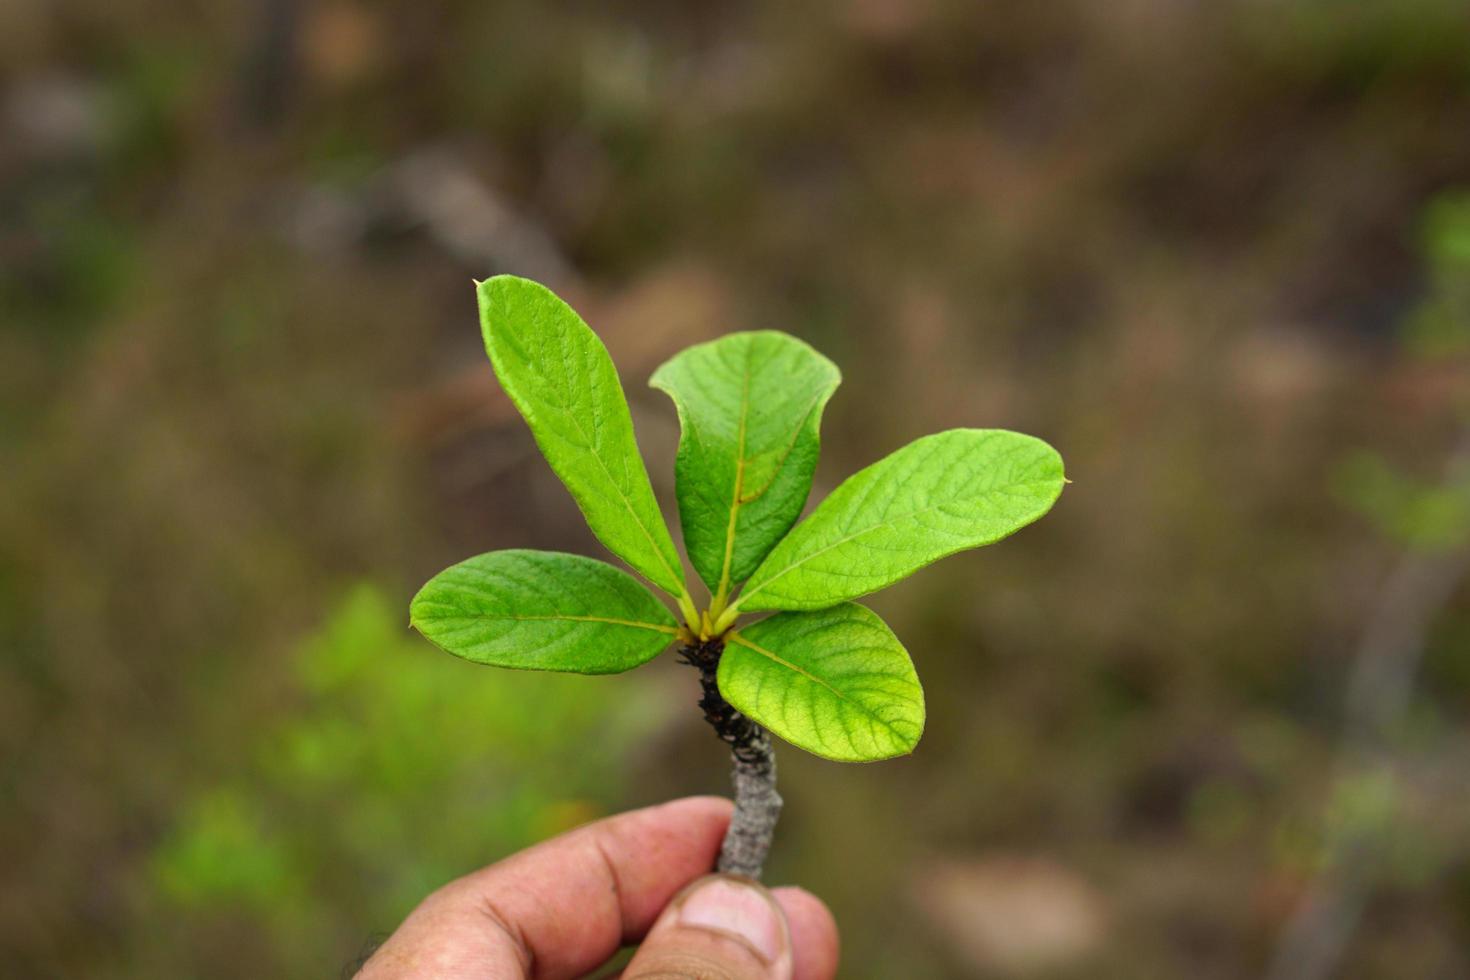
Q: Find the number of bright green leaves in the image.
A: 5